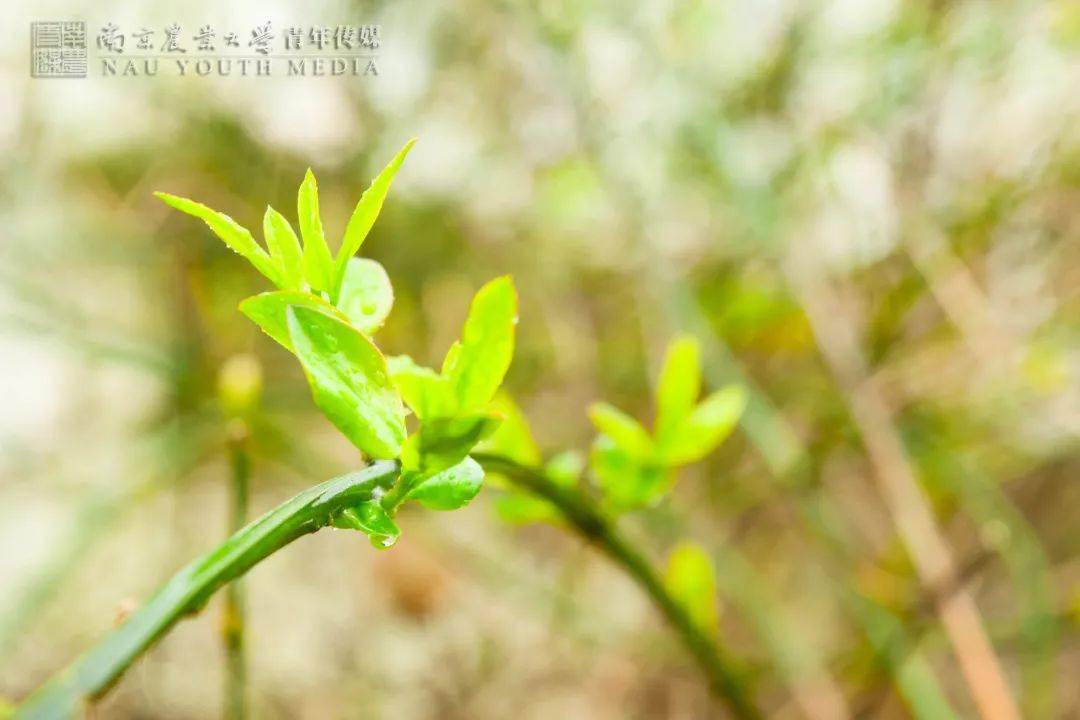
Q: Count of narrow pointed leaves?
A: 4